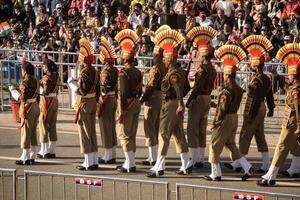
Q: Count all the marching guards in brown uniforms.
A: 11